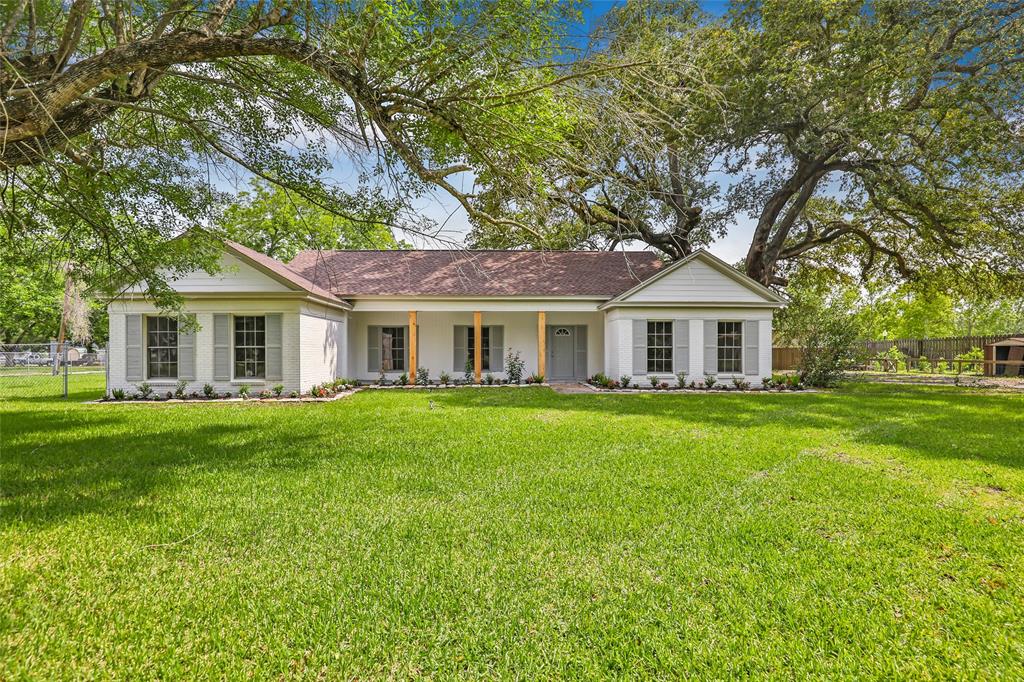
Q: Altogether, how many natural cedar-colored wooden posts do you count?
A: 3